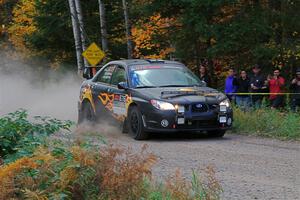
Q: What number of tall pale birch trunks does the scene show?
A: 4